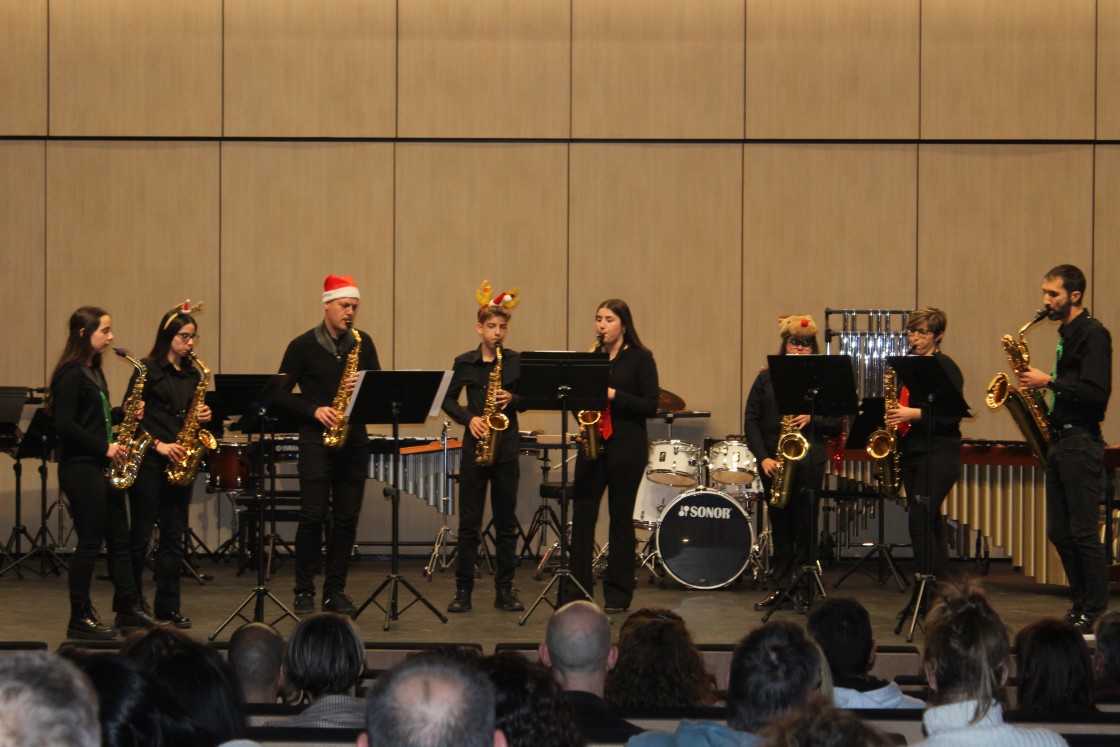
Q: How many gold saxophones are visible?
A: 8